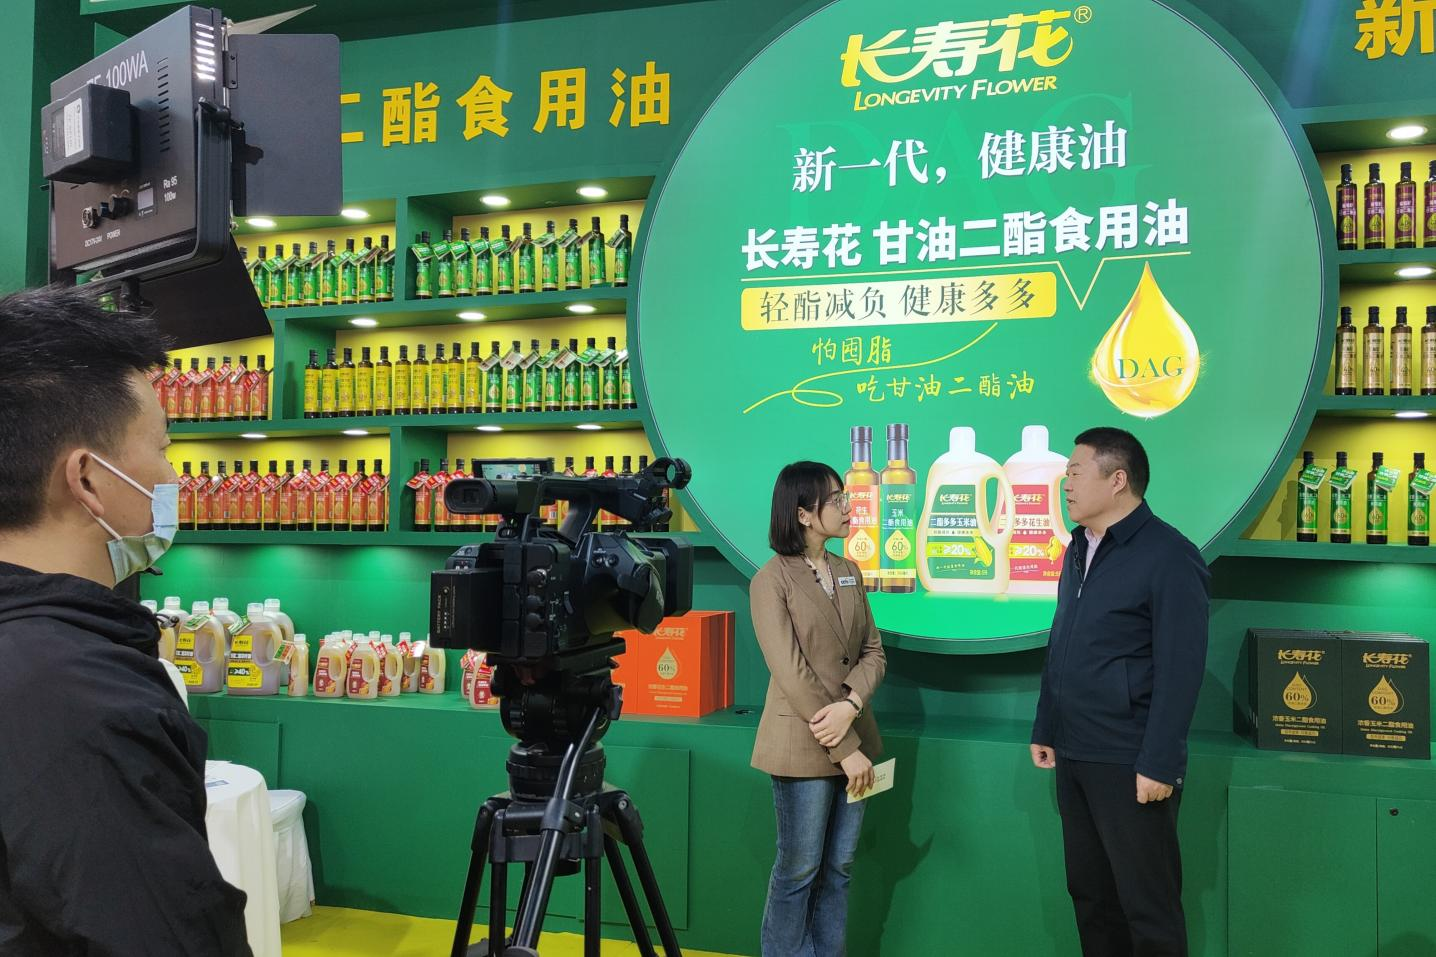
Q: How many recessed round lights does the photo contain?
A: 14